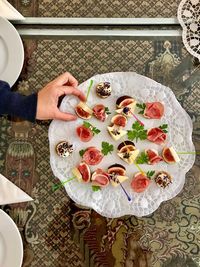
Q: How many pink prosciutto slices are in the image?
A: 8